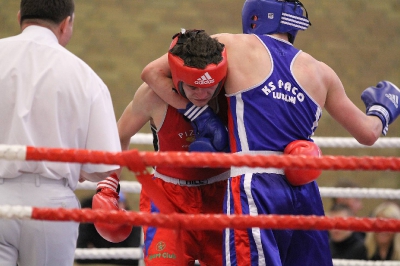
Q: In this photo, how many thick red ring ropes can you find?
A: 2